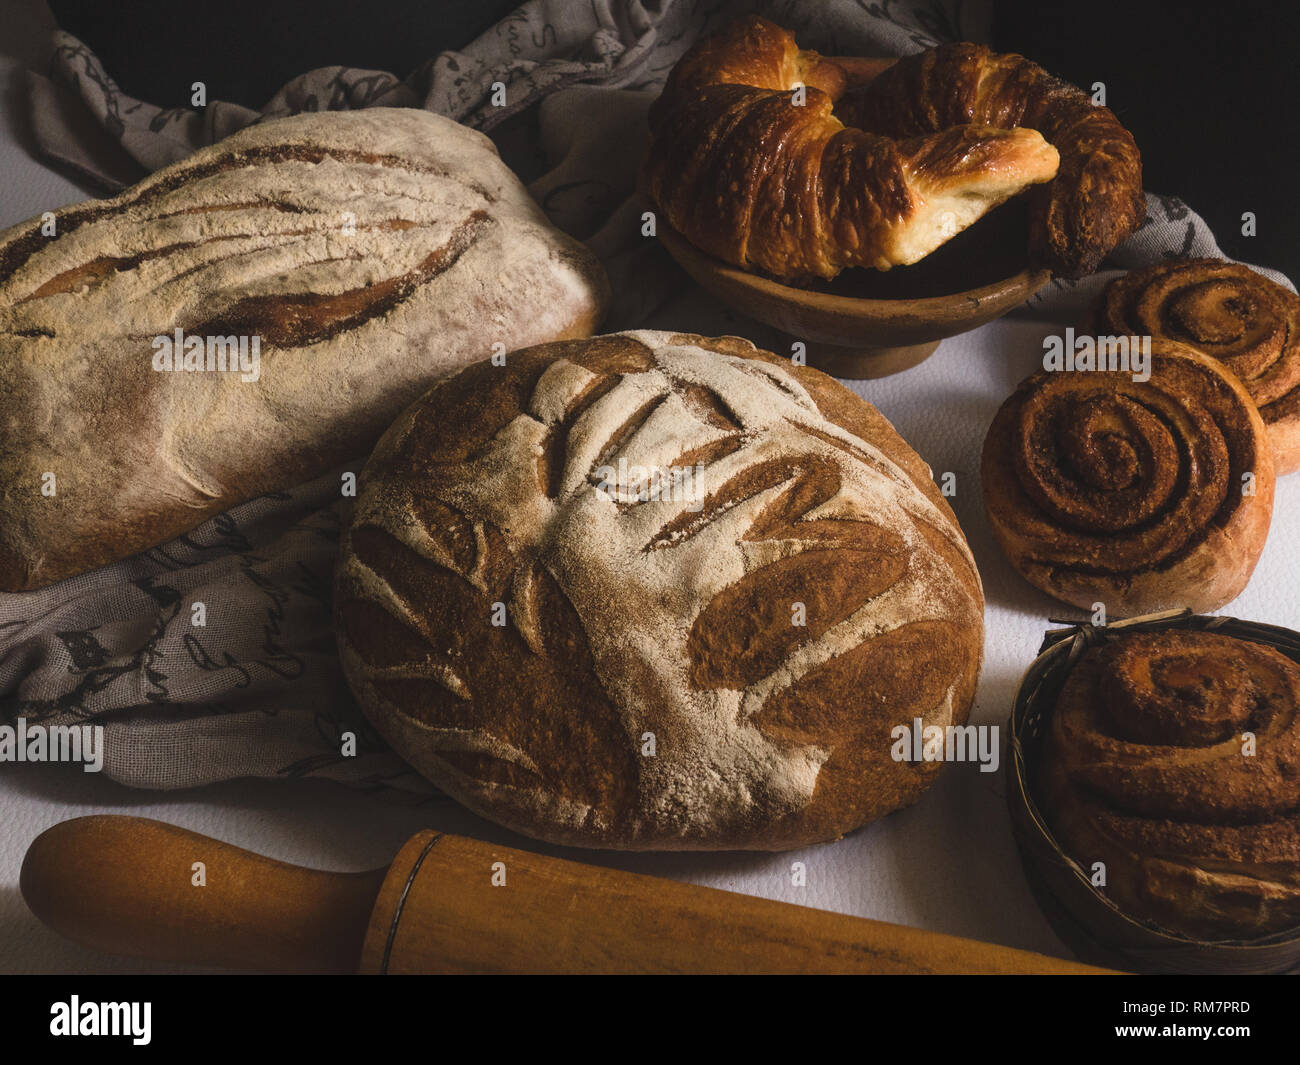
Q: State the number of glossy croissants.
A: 2